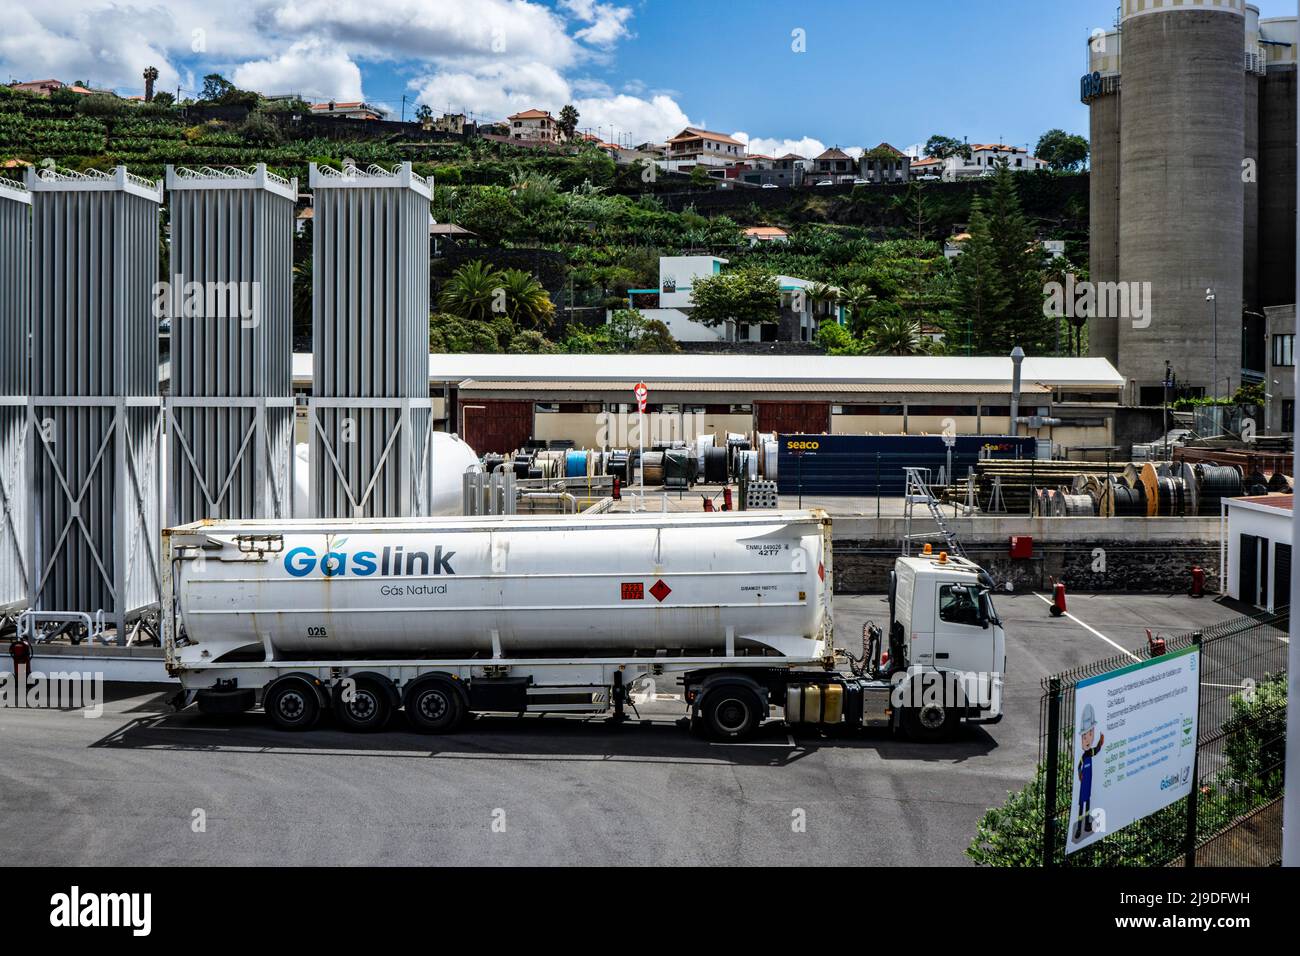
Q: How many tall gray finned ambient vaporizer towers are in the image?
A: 4